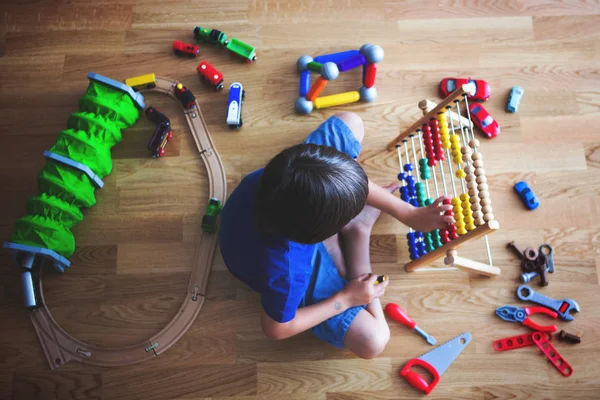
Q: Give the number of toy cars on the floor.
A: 4